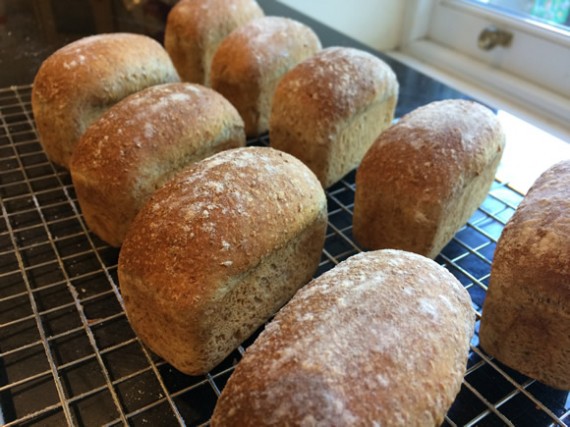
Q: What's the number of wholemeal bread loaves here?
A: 9